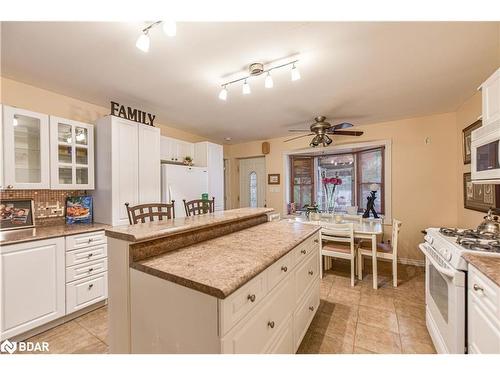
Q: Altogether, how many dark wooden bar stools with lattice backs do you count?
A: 2